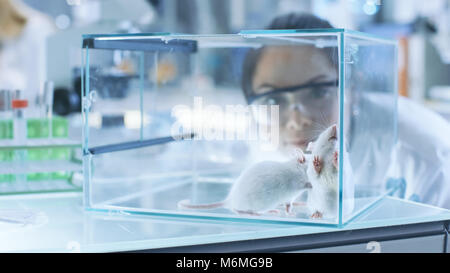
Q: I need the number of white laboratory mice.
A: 2